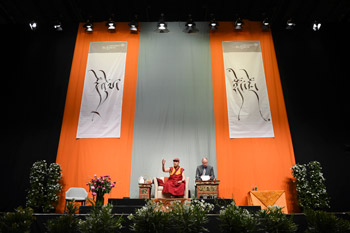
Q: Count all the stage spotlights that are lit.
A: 12